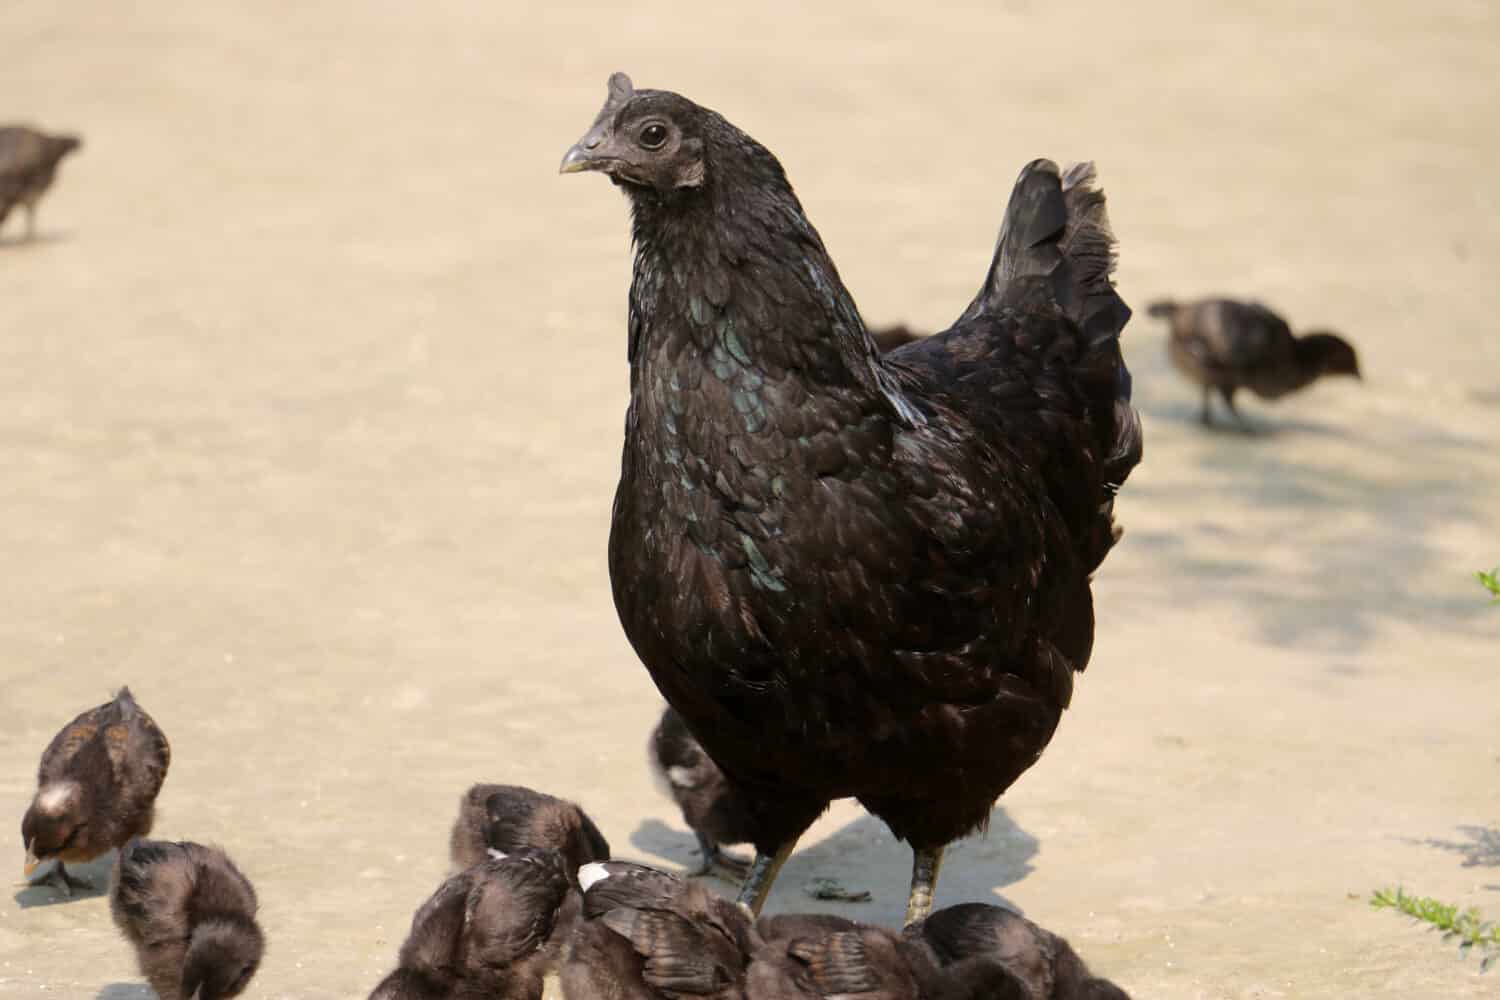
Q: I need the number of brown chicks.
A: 11